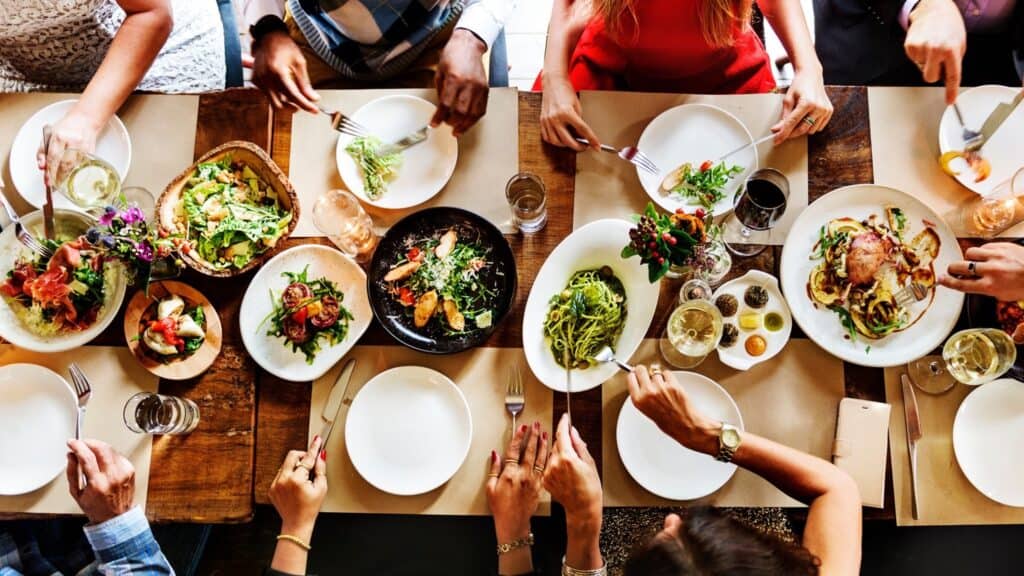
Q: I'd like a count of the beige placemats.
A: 8